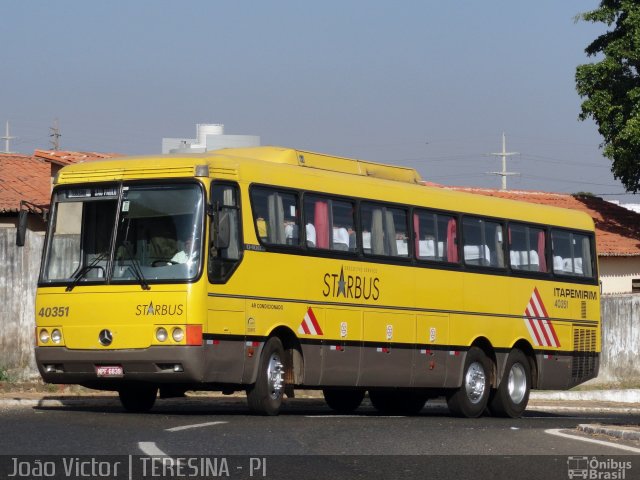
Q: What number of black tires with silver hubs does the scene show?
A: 3